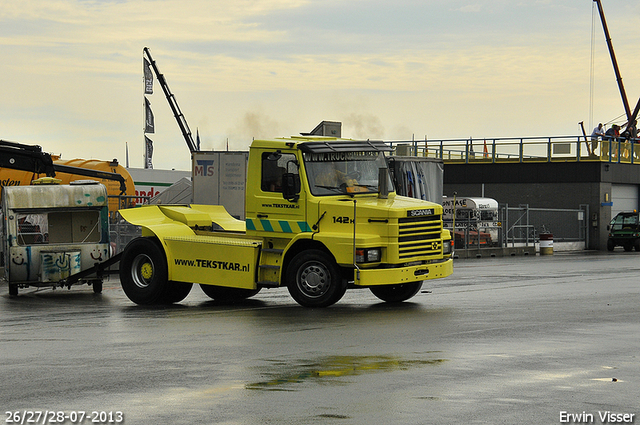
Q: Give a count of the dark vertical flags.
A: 3